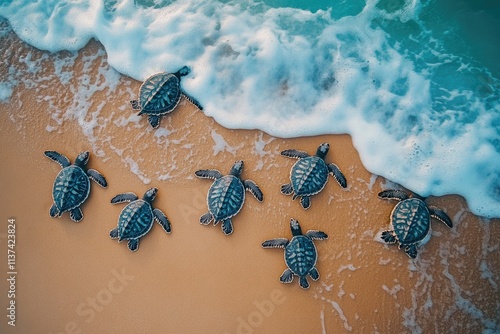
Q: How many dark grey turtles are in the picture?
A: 7